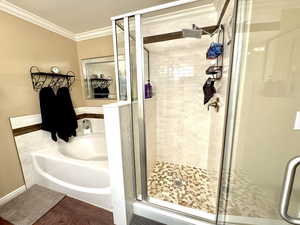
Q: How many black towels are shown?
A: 2